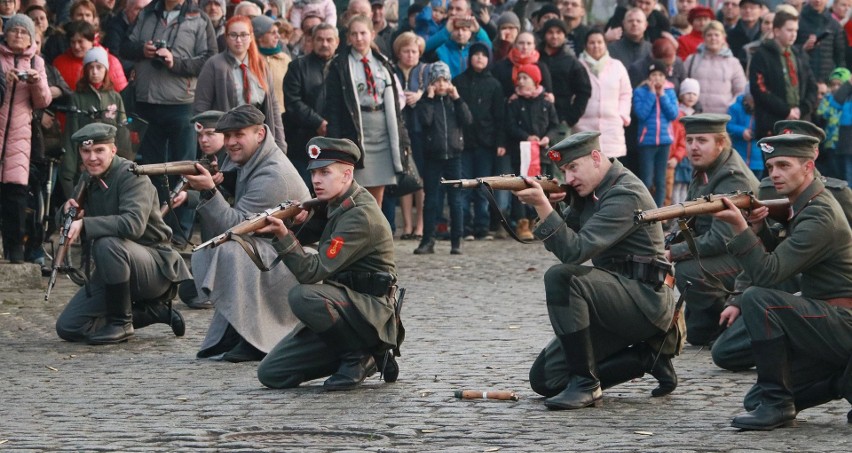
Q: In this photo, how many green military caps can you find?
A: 7